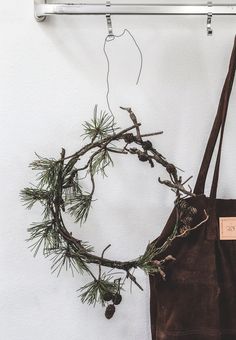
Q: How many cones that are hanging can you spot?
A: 3